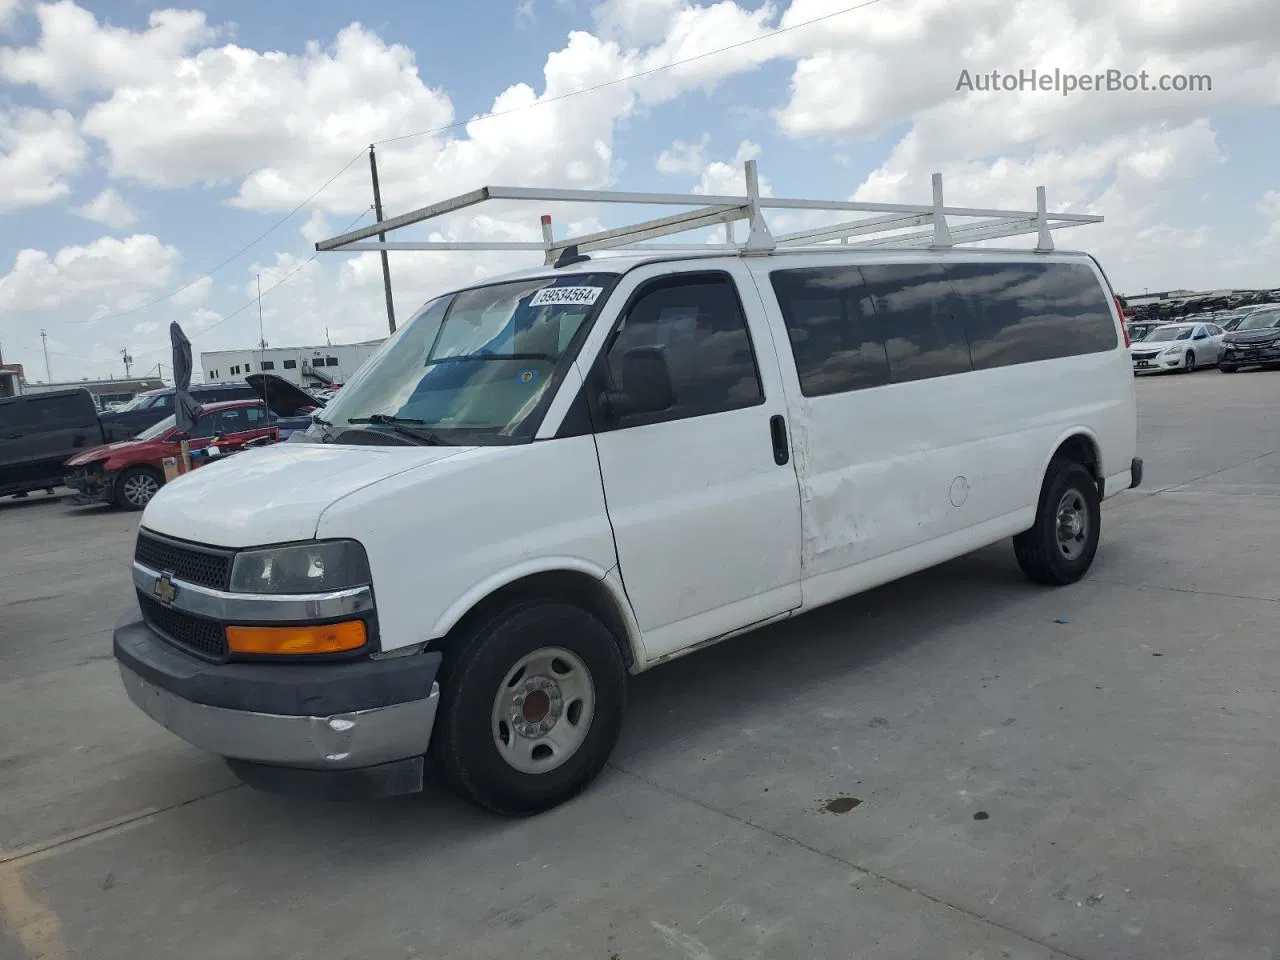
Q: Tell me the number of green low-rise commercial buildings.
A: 0